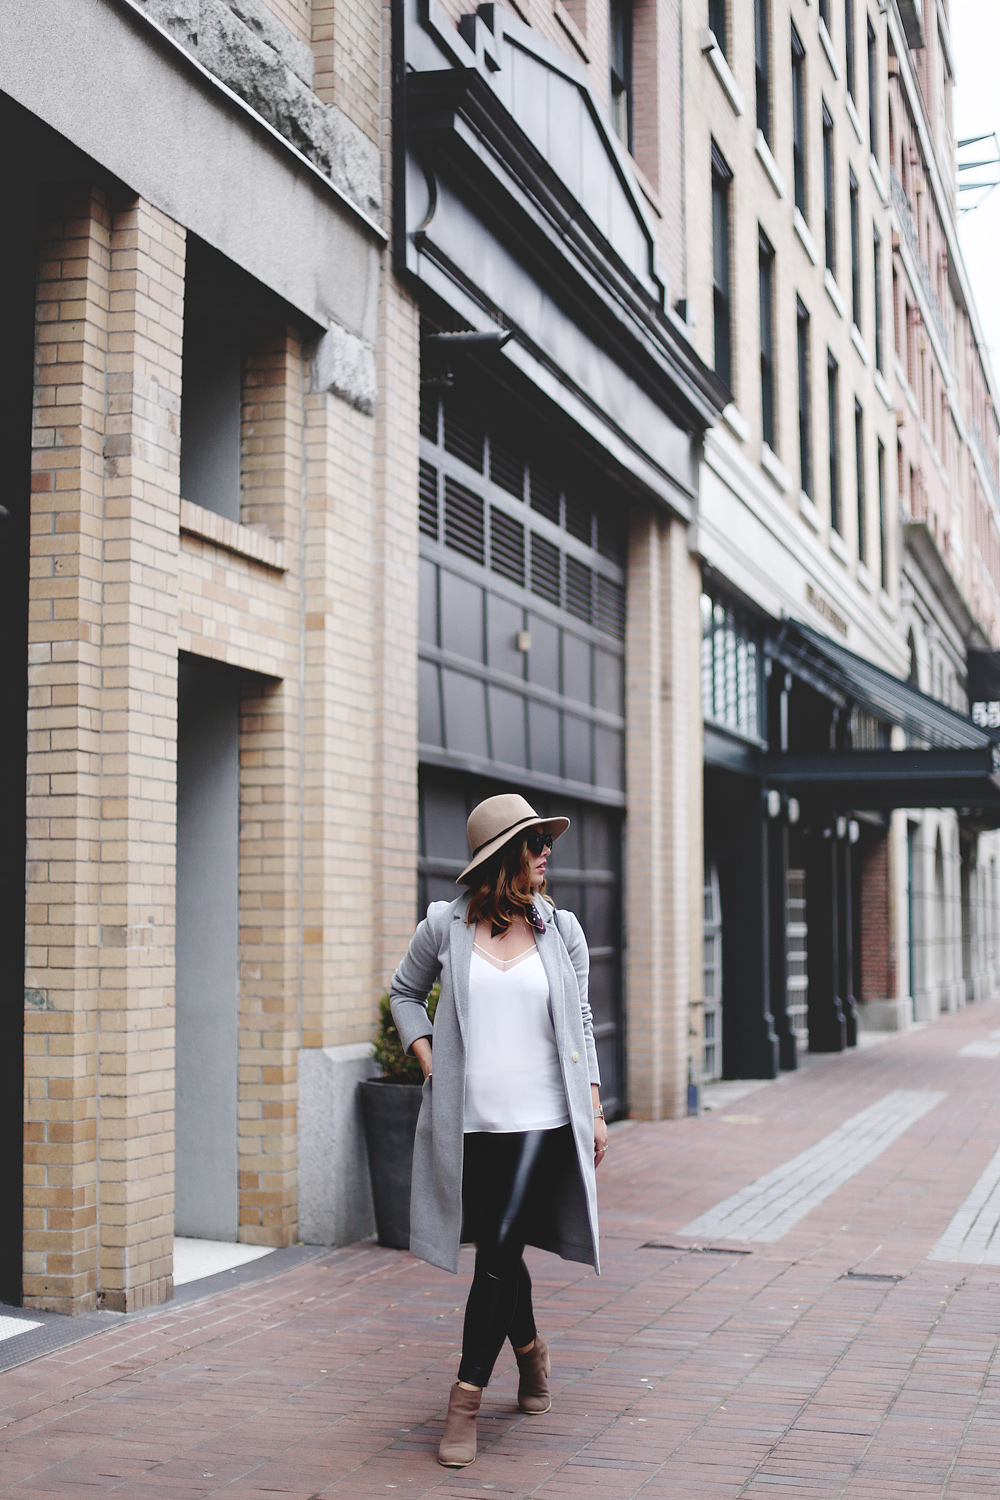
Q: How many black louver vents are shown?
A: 12